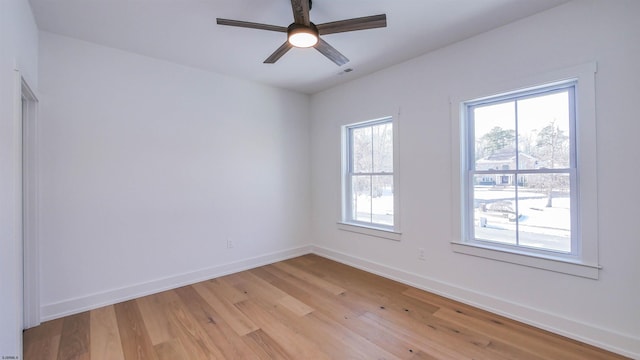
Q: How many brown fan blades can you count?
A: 5